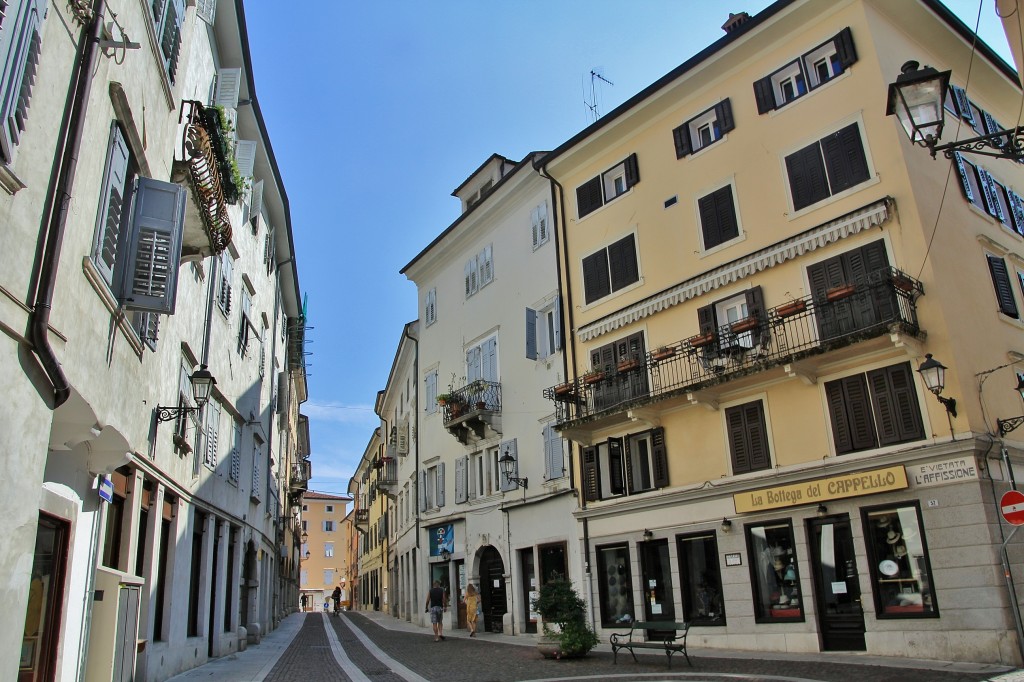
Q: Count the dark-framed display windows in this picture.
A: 4